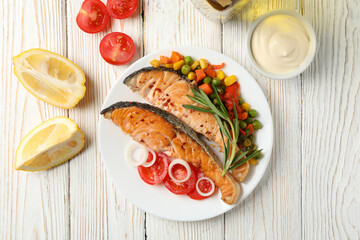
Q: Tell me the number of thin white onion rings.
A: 4